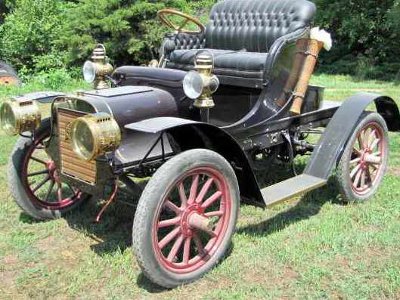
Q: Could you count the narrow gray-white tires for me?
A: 3